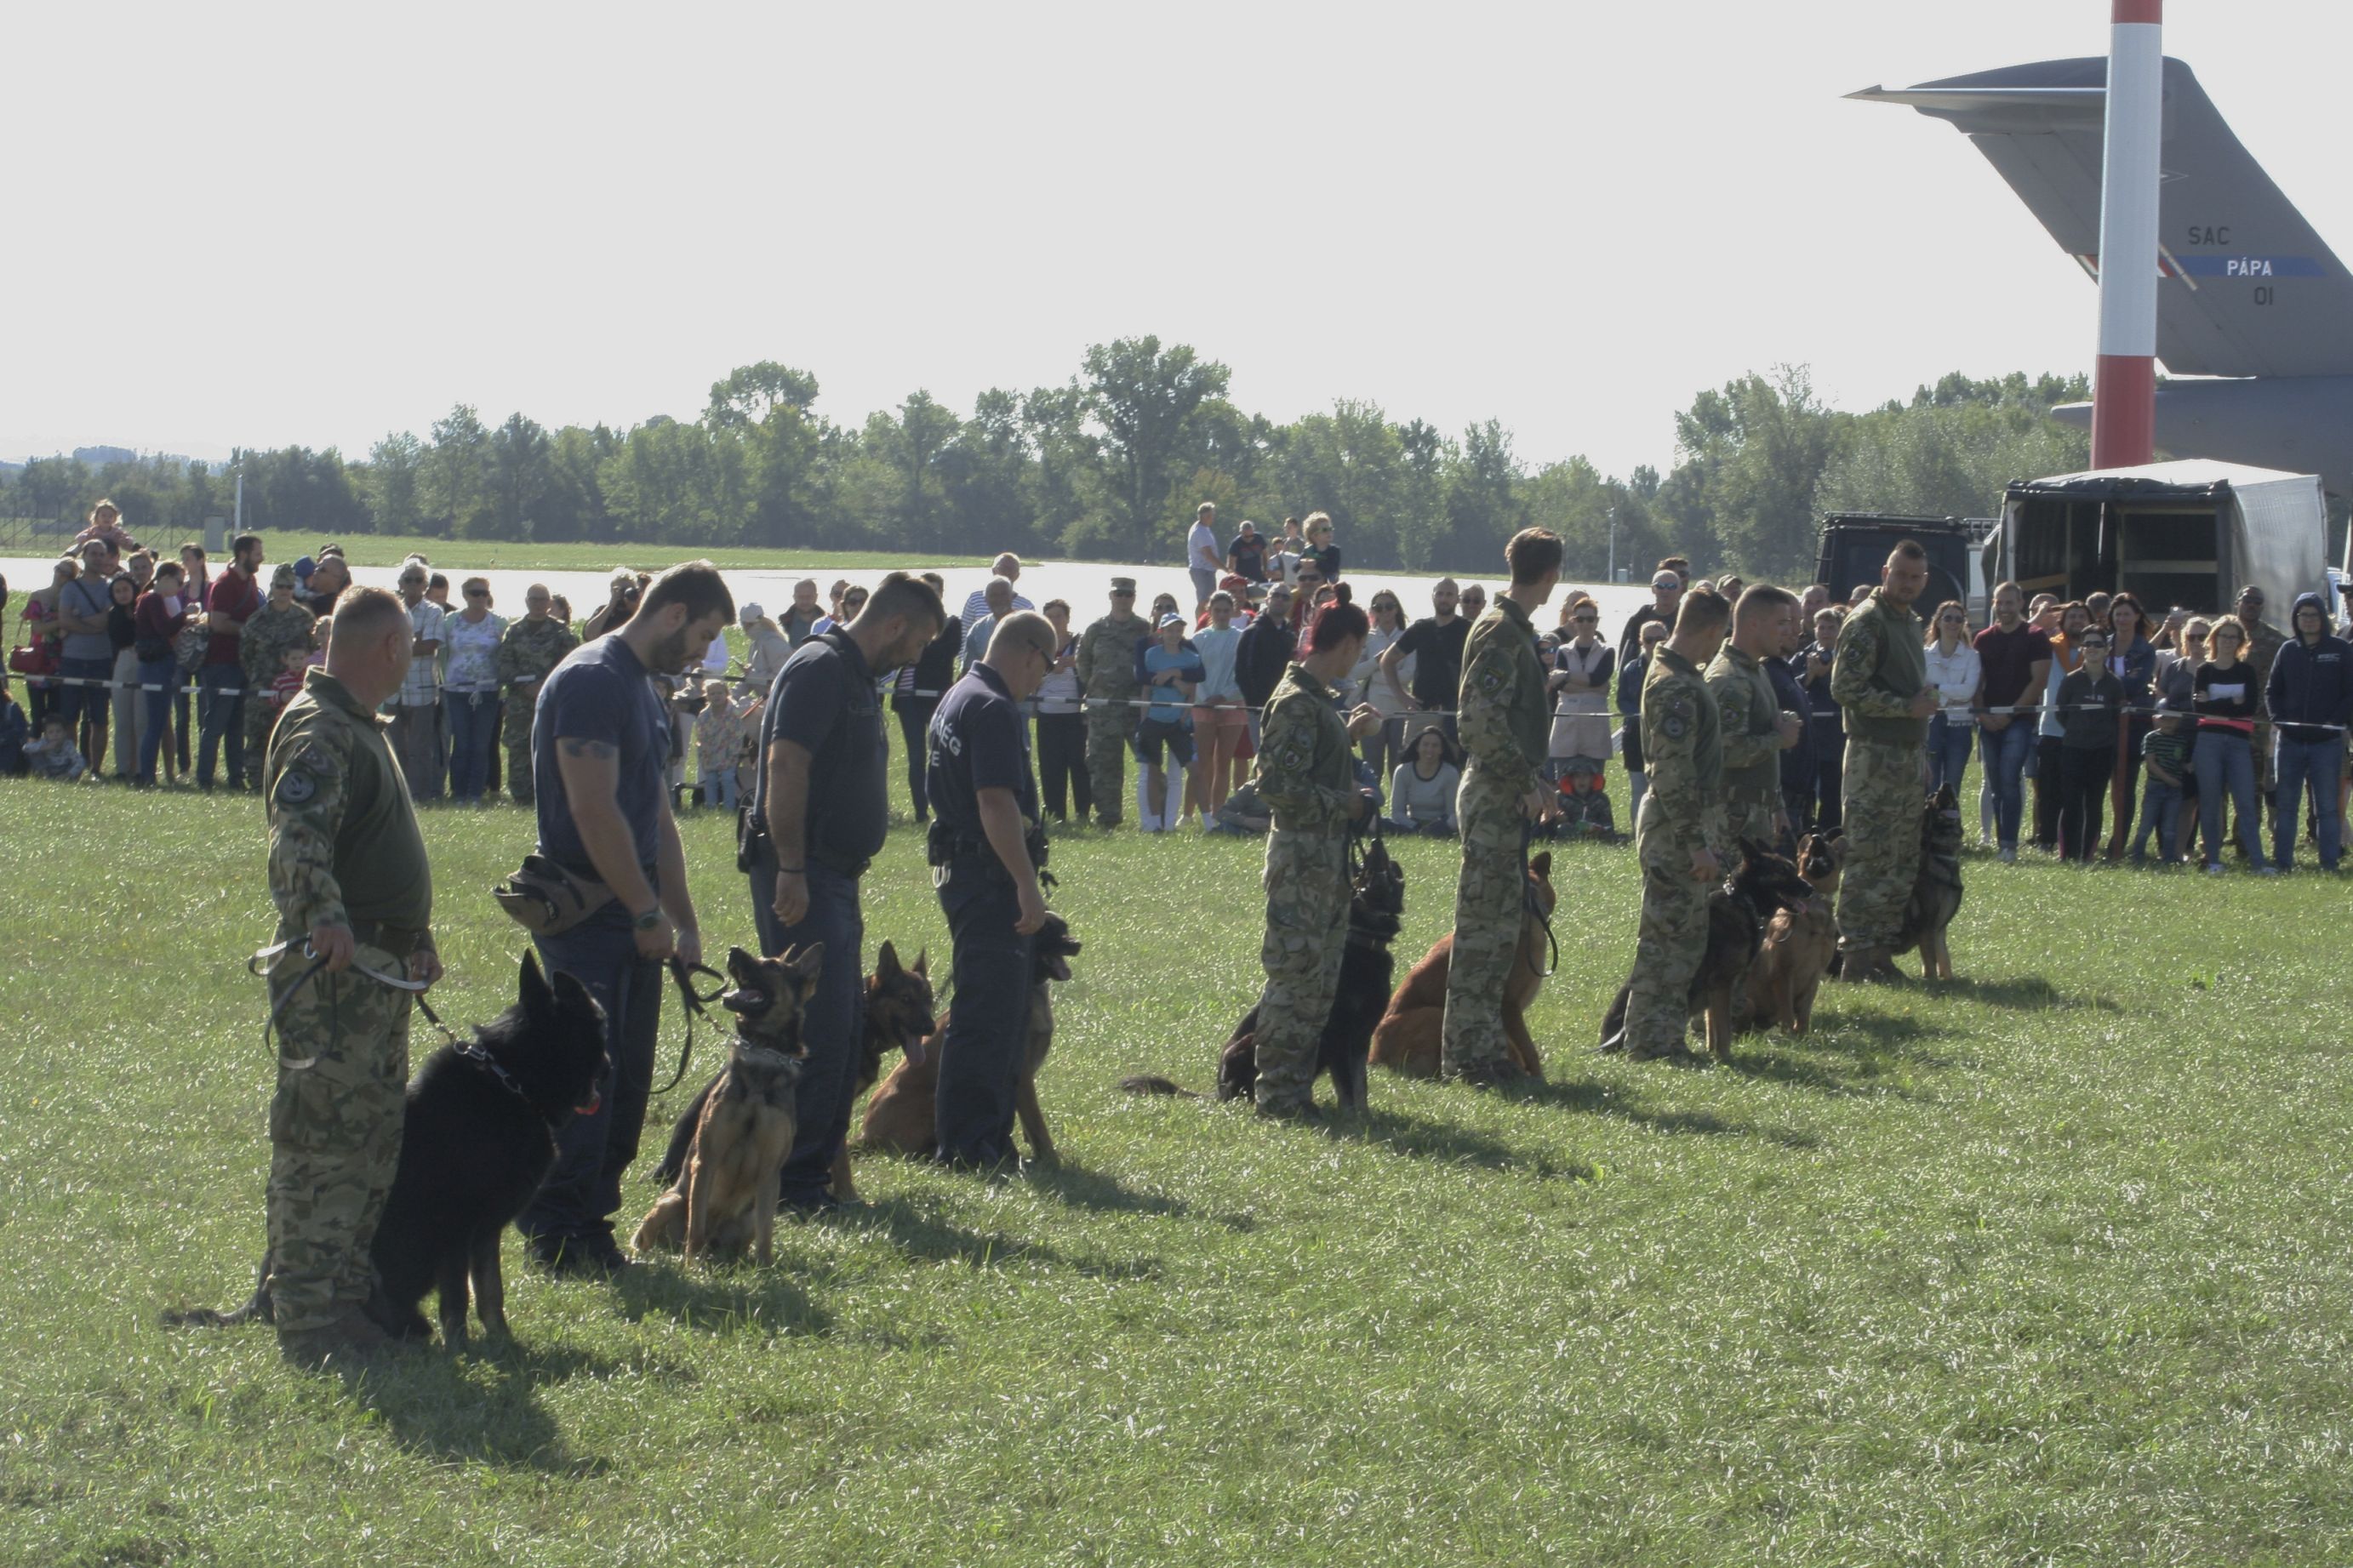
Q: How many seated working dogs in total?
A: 9